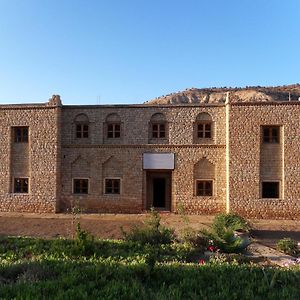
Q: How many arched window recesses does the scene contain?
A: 7